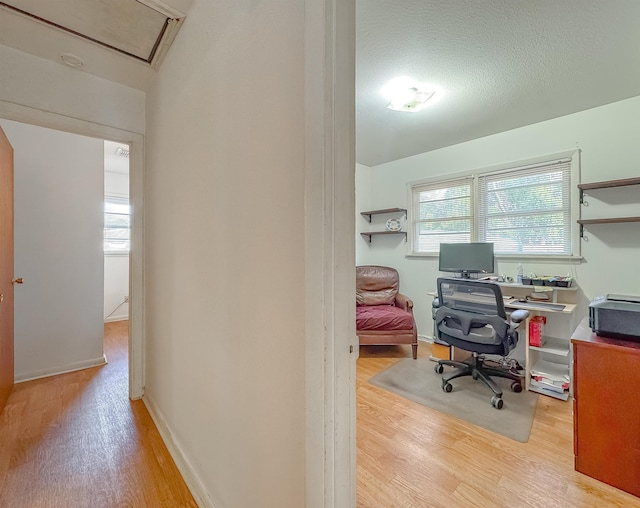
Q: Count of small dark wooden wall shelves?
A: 4